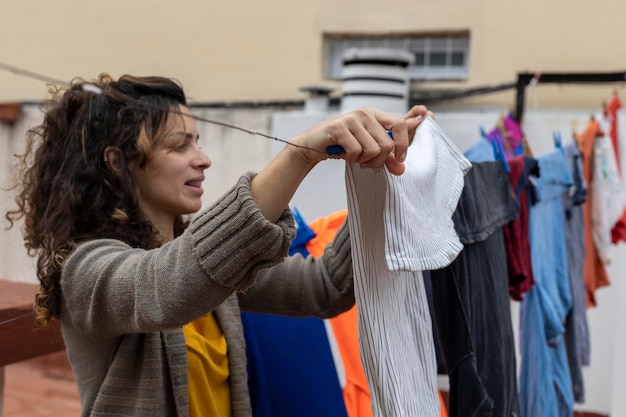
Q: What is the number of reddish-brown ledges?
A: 1